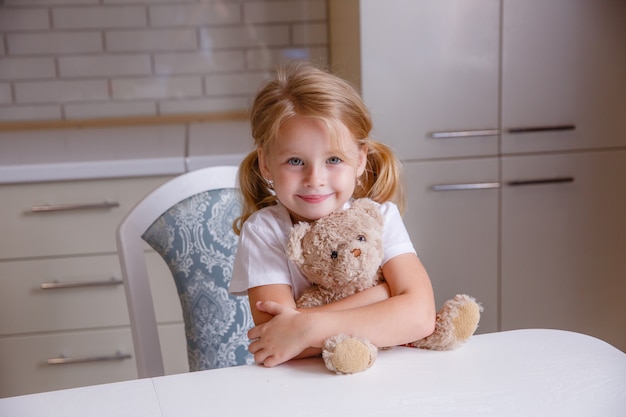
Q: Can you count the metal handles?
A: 7